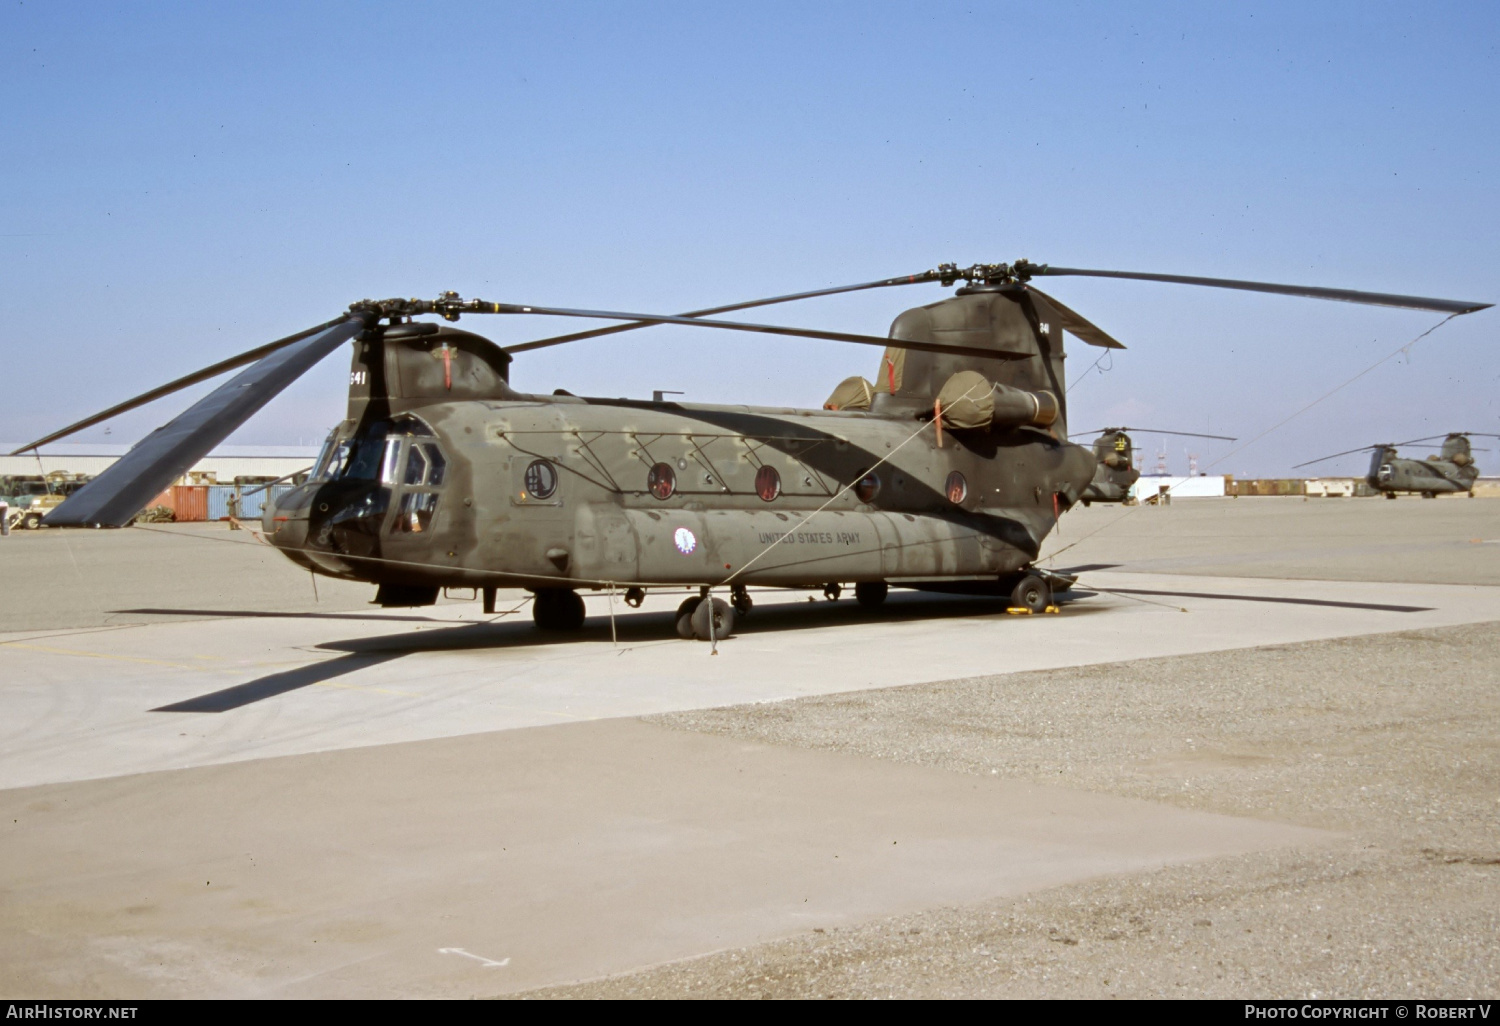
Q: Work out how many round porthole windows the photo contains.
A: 5